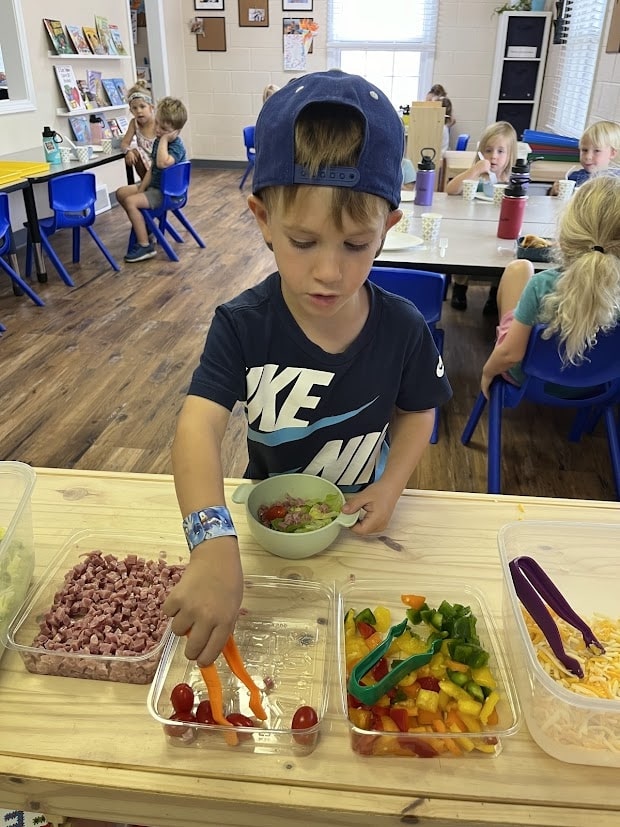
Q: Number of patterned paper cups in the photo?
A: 8